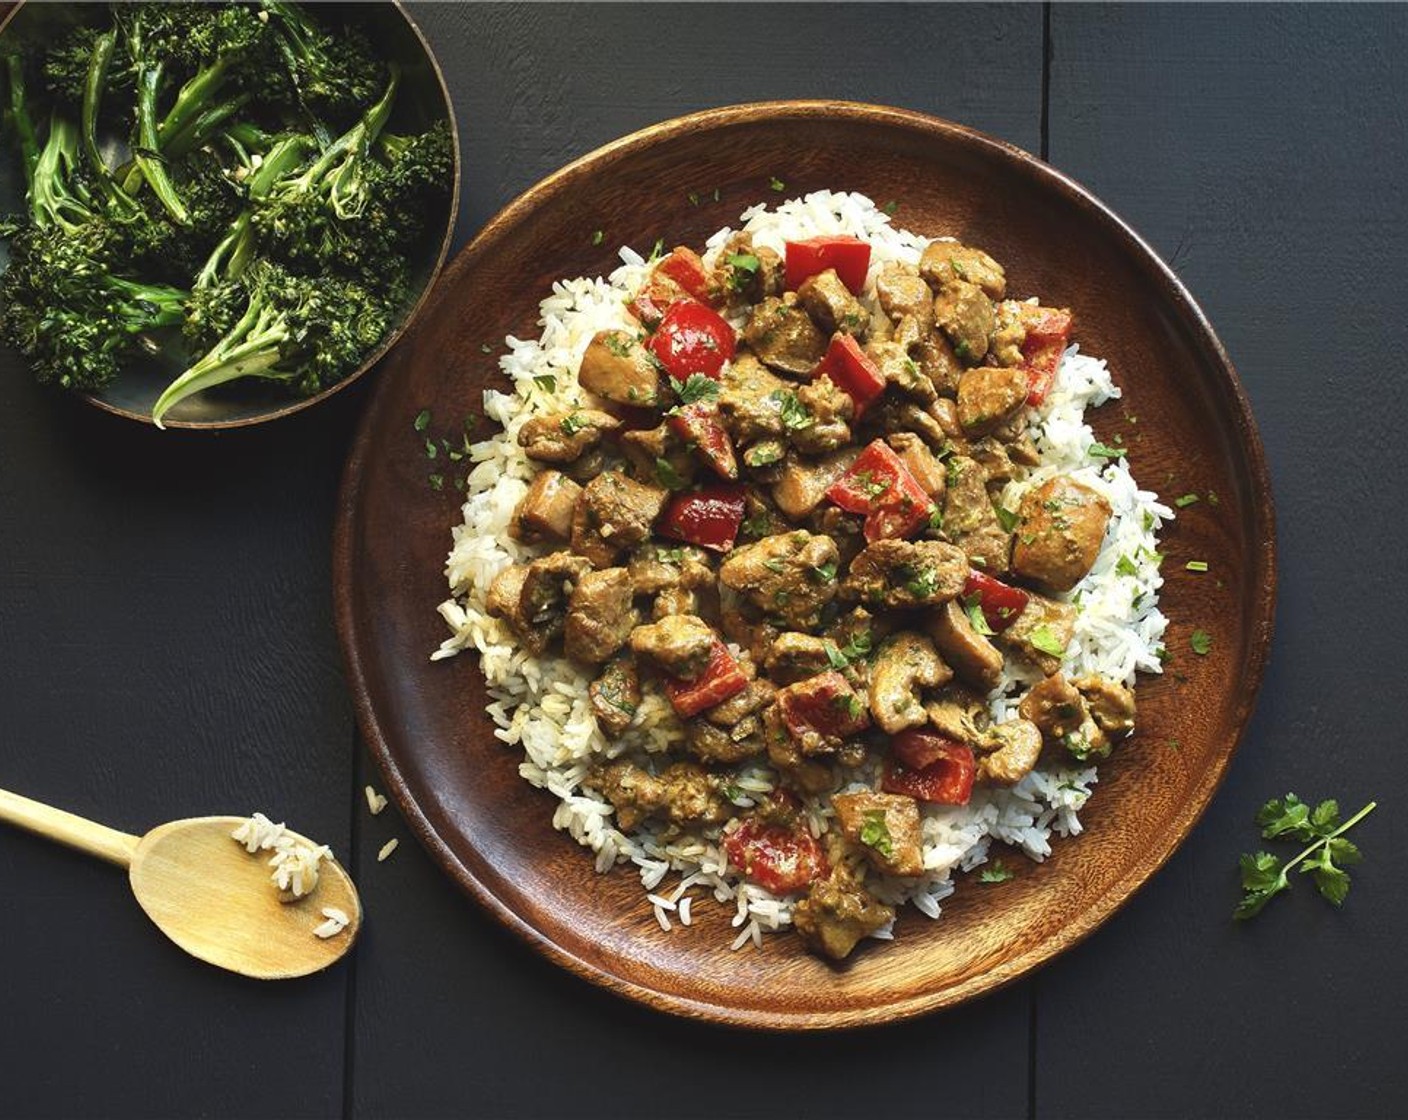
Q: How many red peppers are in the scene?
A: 13